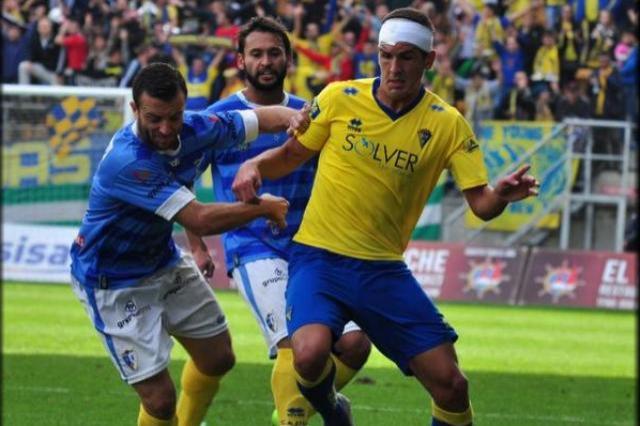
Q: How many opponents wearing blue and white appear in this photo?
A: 2